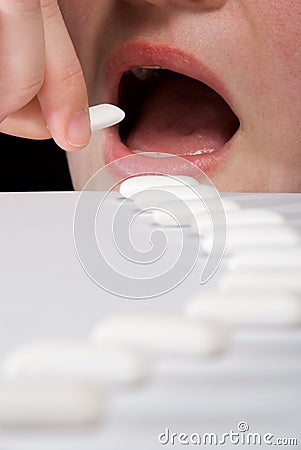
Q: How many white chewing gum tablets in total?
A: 12